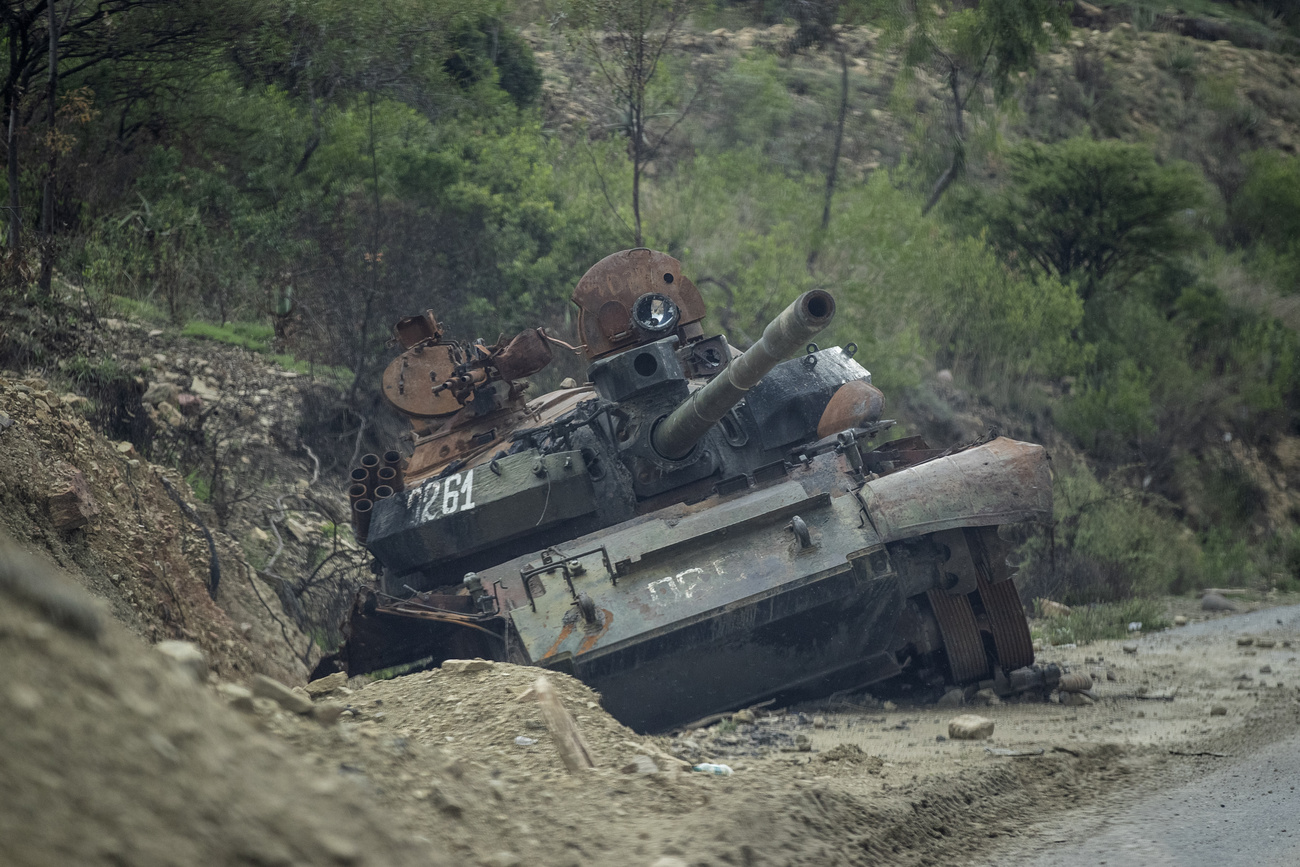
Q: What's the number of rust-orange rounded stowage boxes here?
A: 1